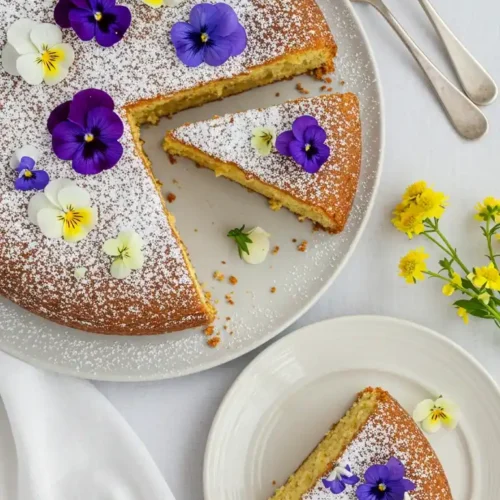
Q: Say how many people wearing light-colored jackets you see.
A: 0